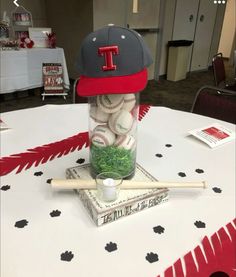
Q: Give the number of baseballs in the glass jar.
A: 6